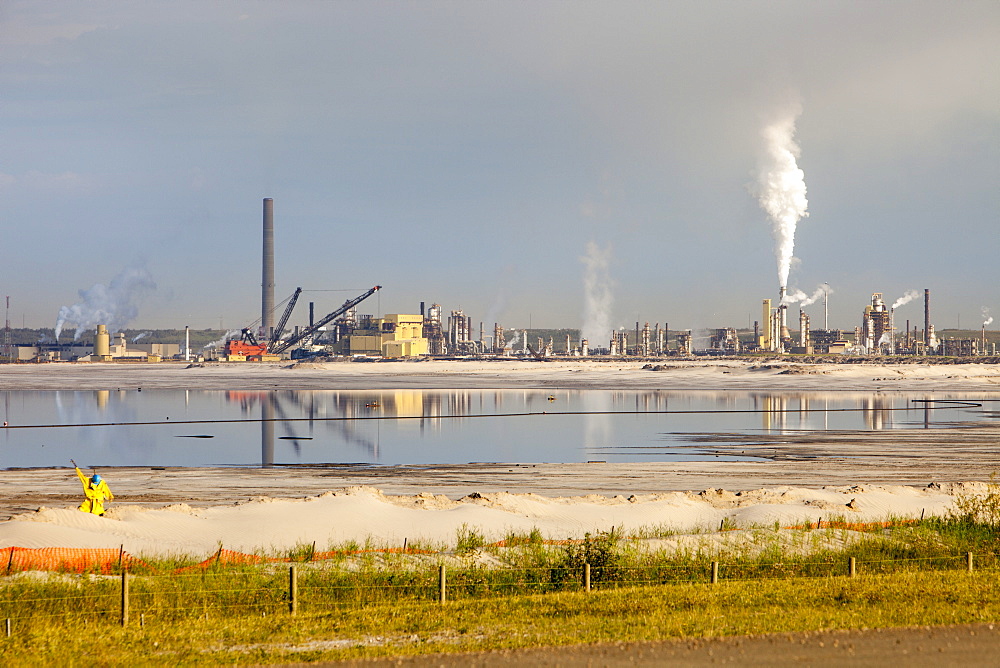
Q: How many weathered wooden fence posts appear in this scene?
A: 7